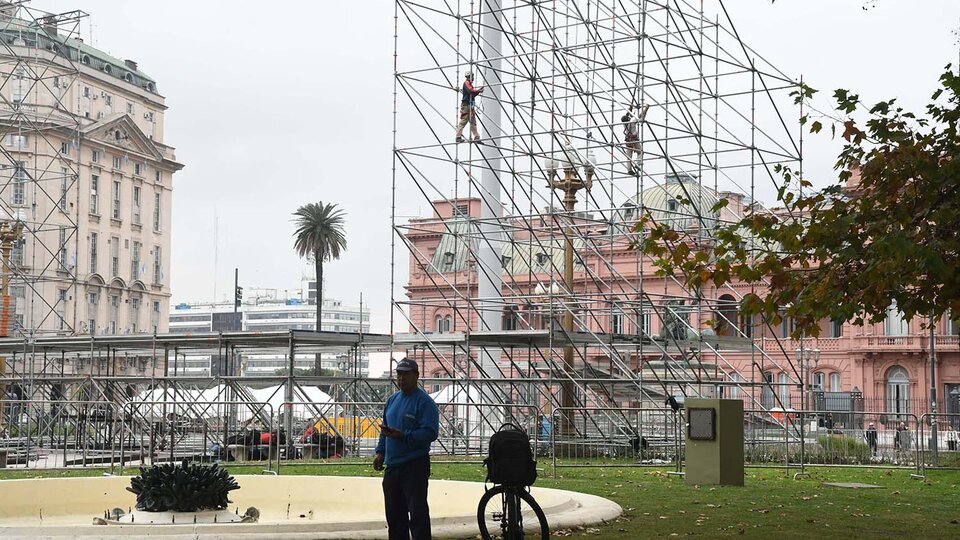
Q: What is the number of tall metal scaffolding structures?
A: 2